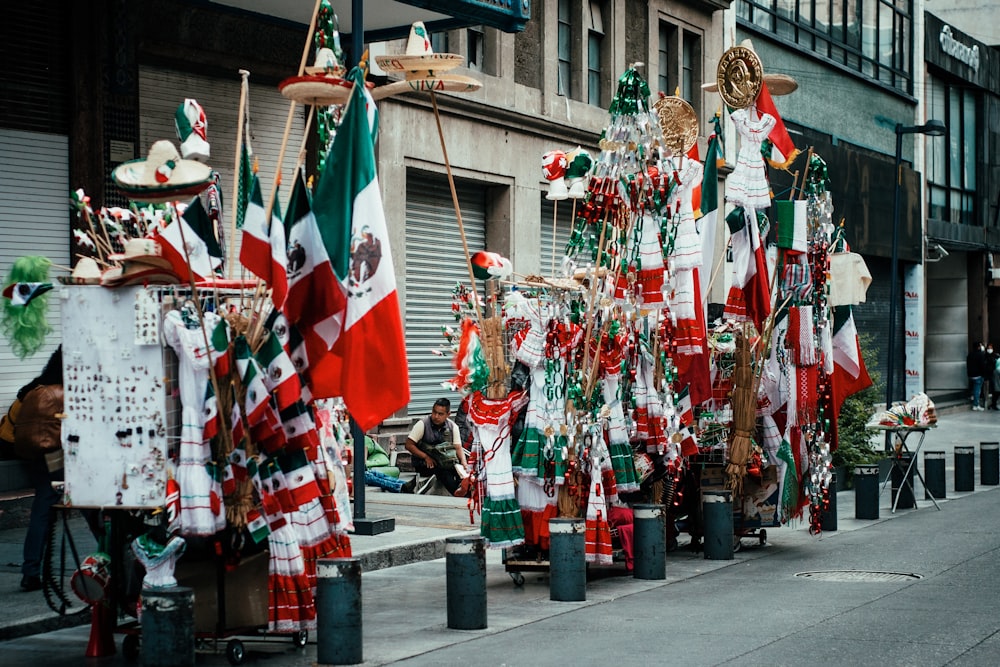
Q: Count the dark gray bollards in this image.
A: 12